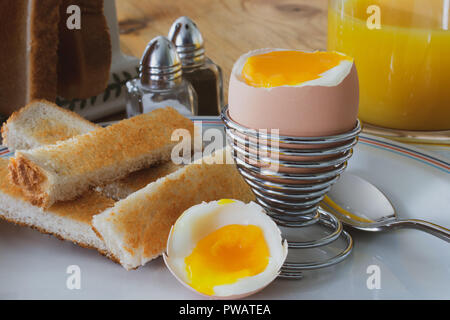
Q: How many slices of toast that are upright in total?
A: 2